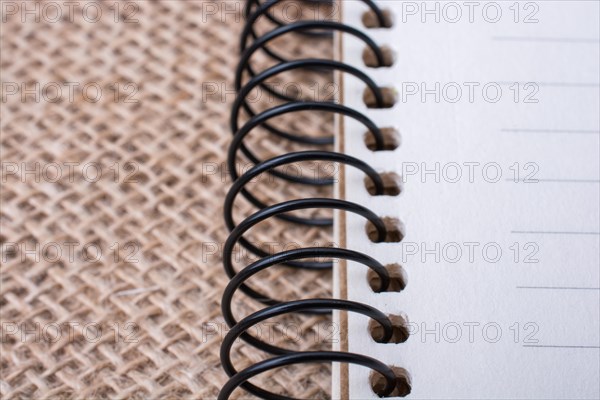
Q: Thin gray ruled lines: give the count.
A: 7